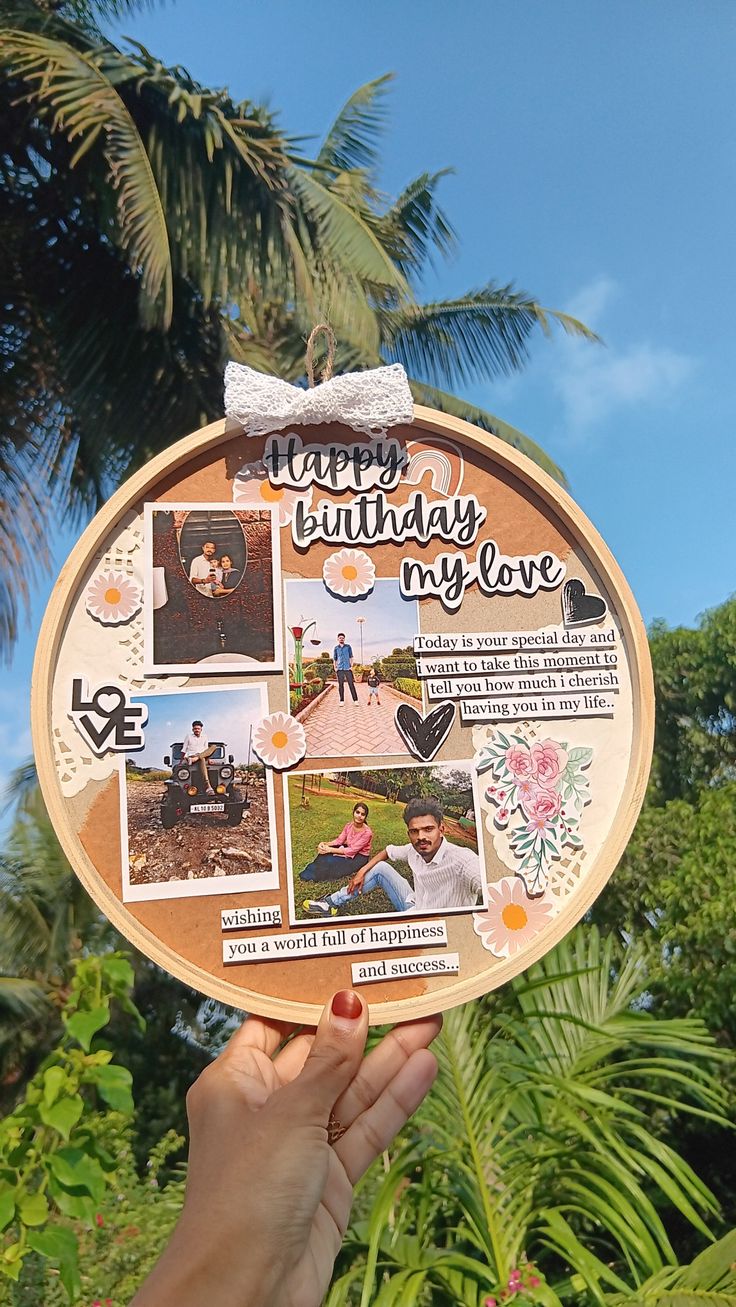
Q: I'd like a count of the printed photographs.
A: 4